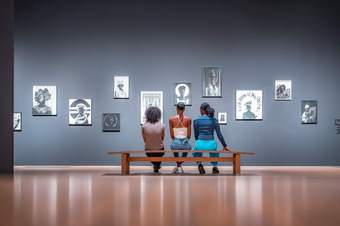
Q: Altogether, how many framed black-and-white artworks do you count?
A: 12